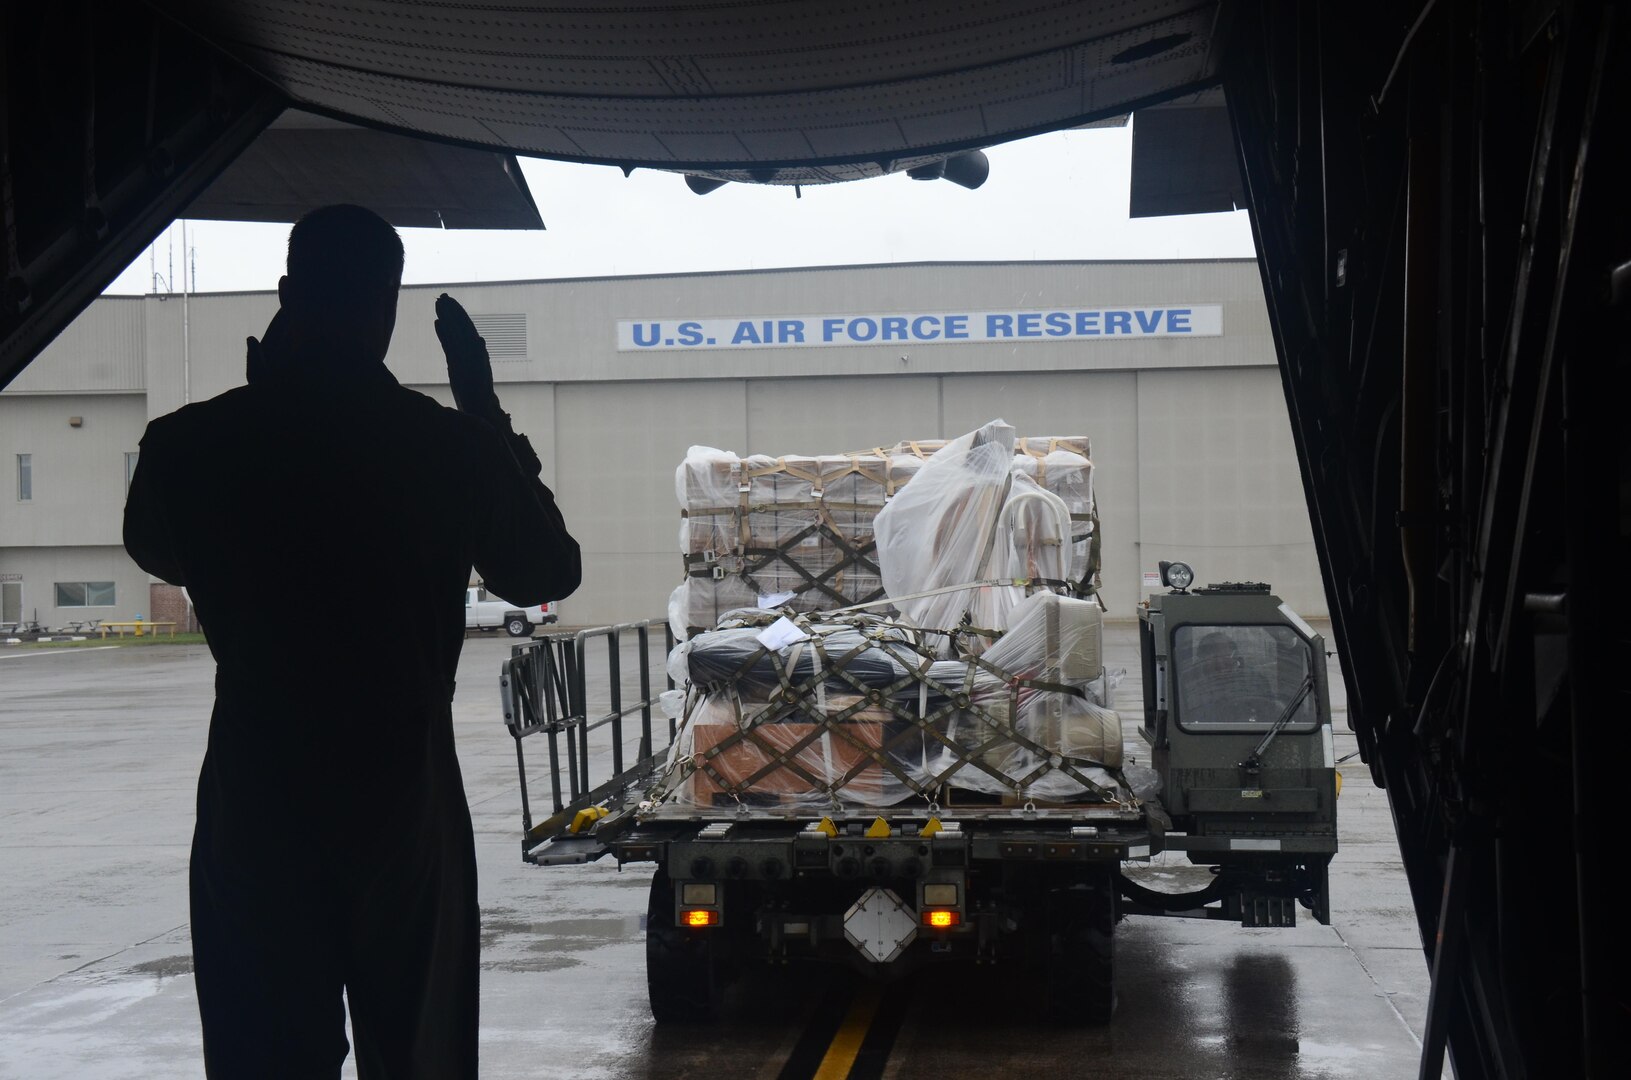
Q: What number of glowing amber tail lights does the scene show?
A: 2